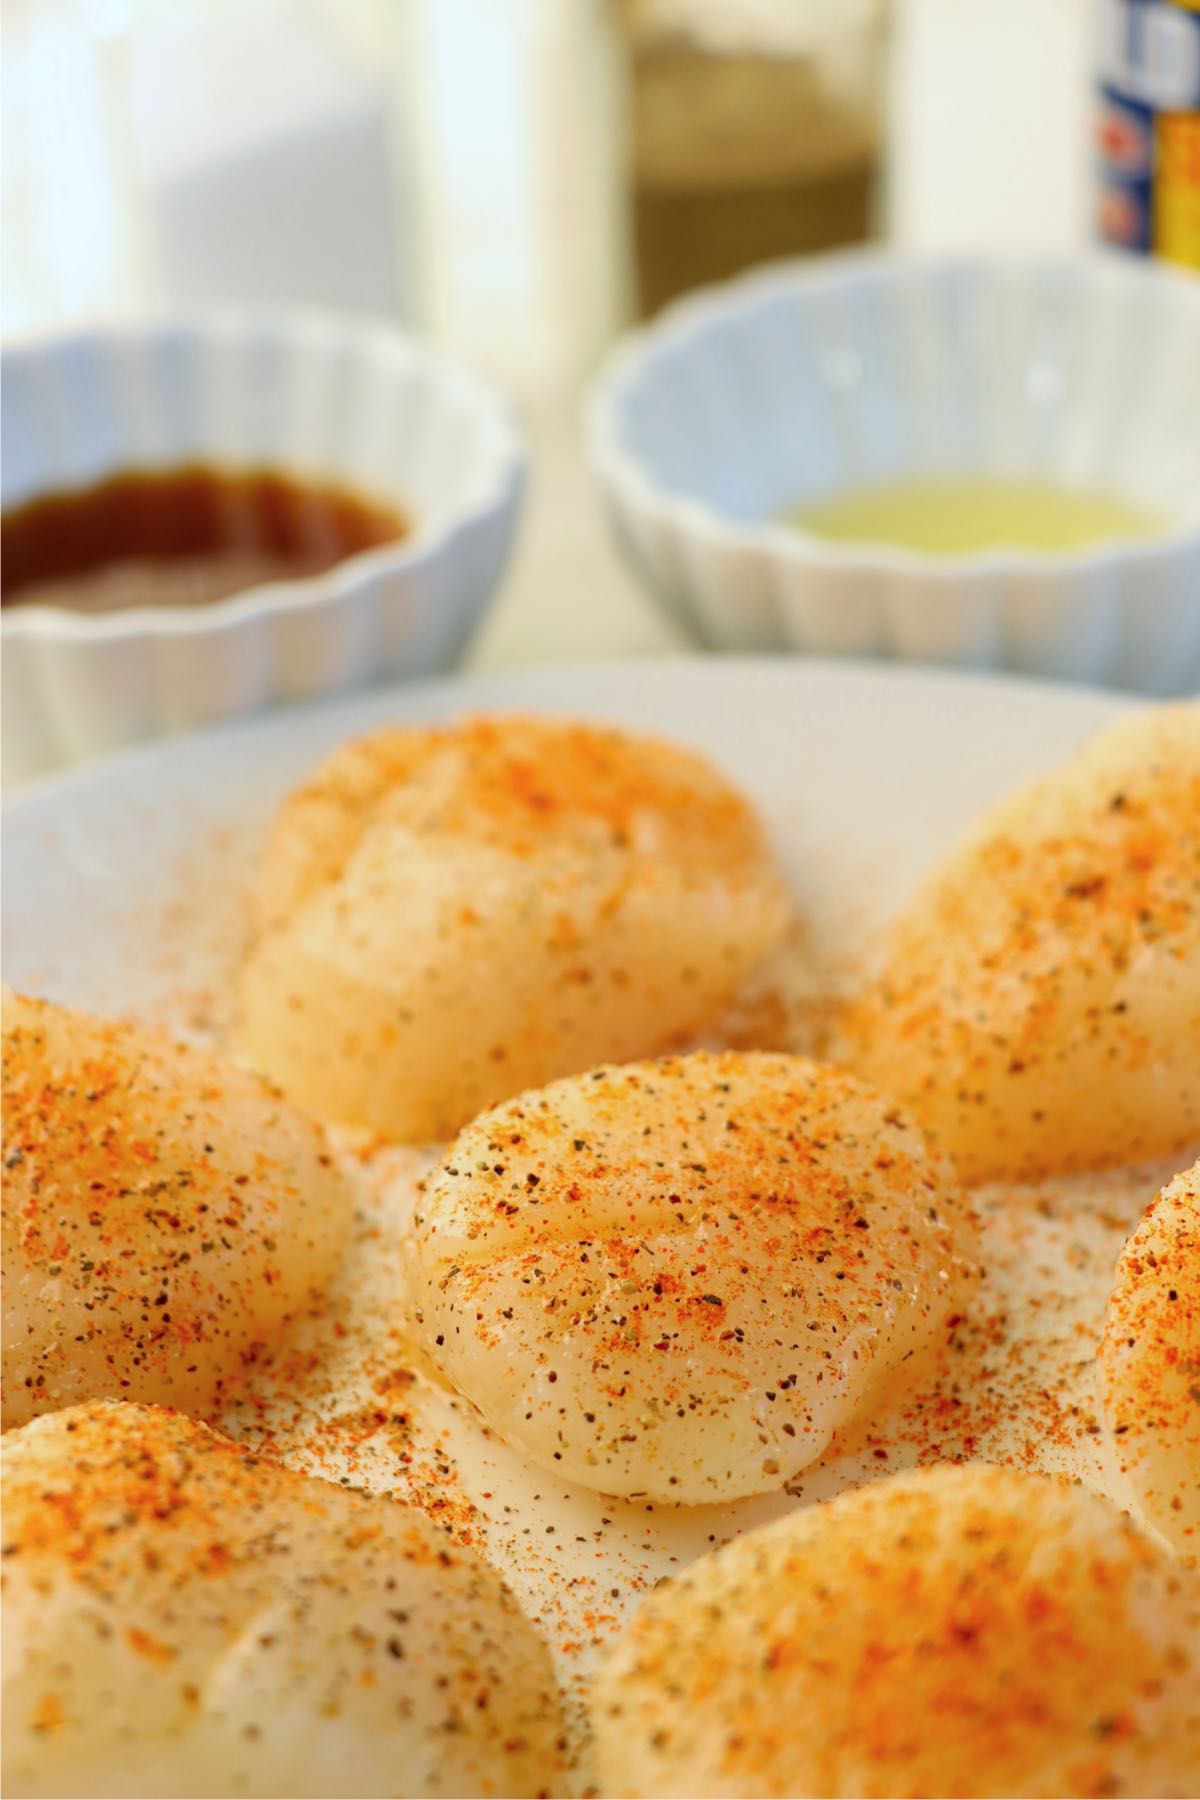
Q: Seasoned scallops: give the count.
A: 7